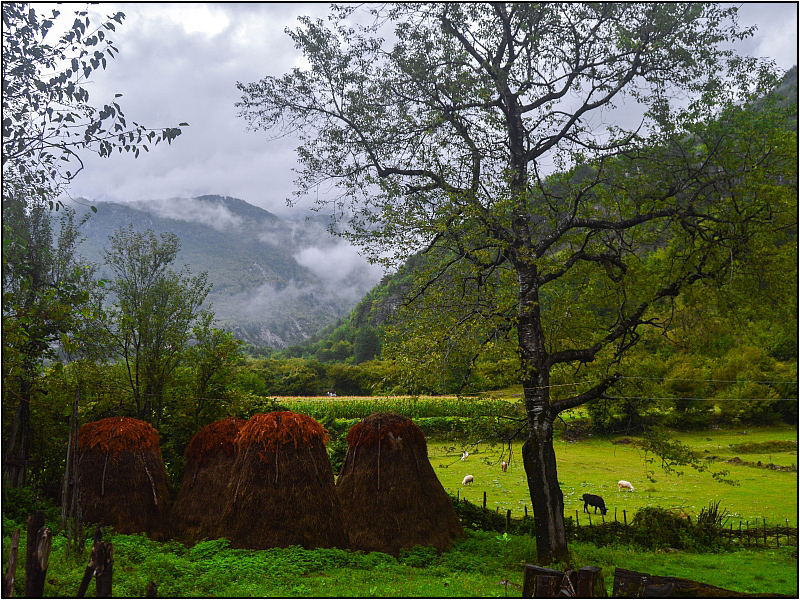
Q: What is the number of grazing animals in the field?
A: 5